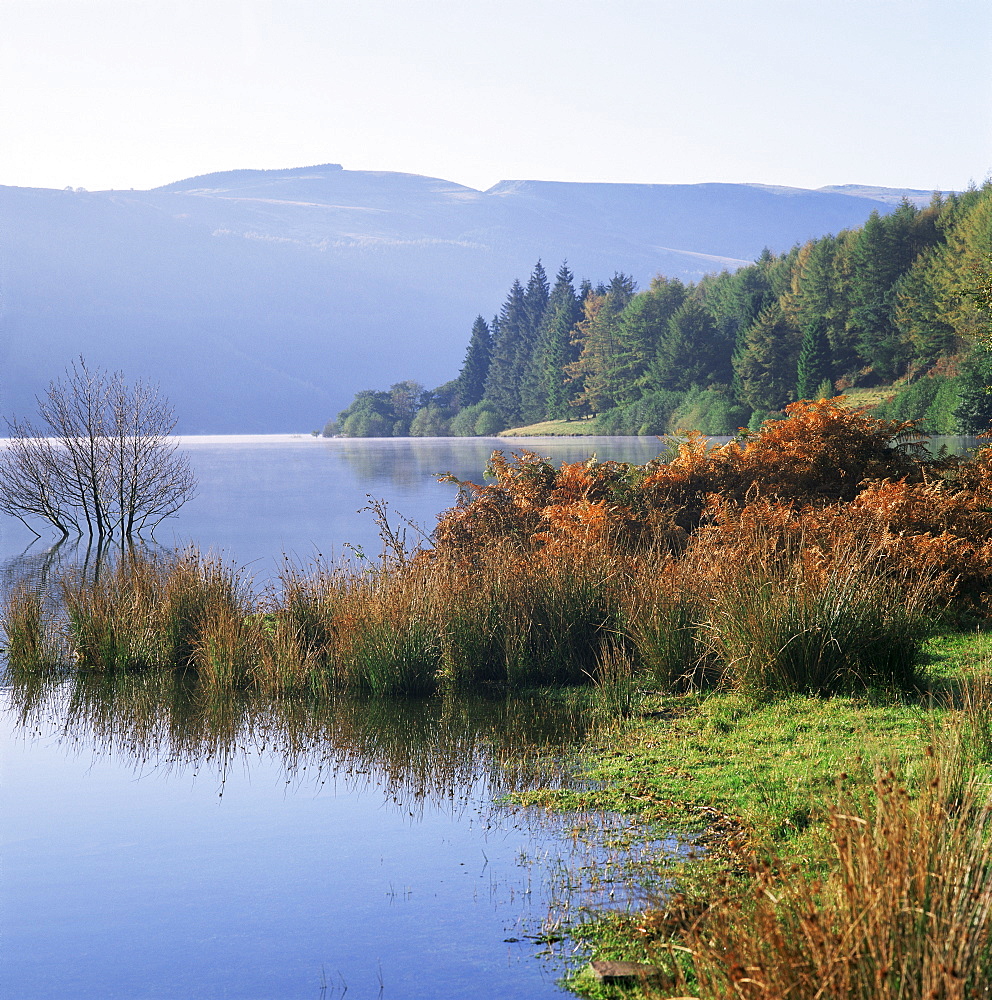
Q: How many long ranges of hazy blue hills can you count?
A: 1